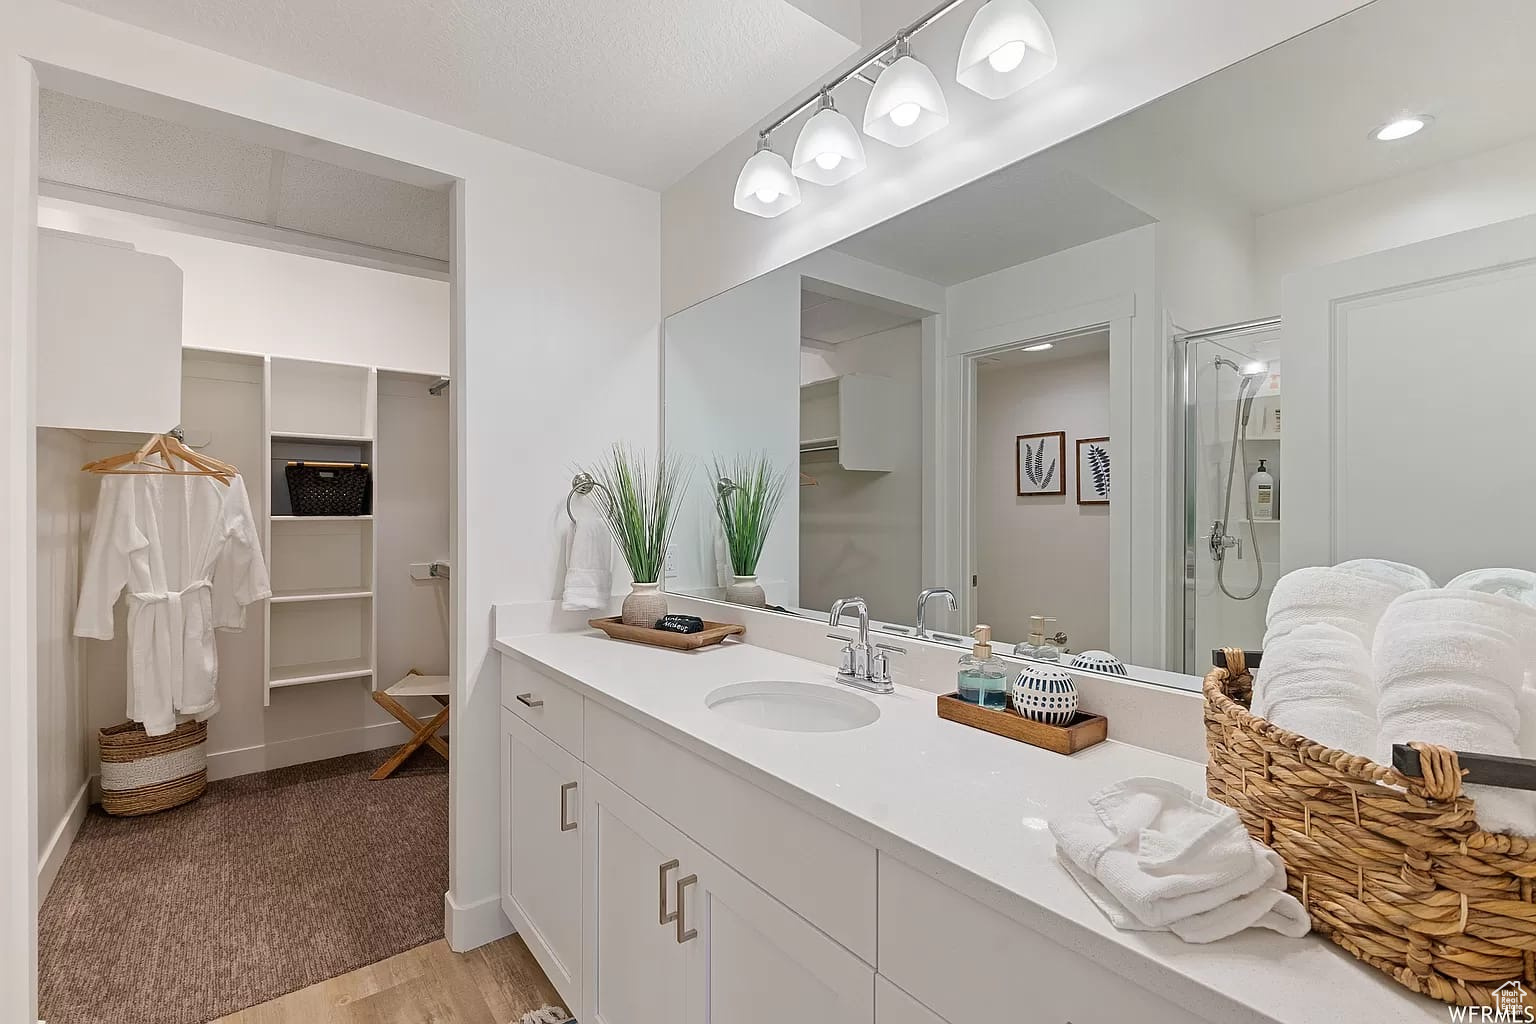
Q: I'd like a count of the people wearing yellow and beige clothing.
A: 0